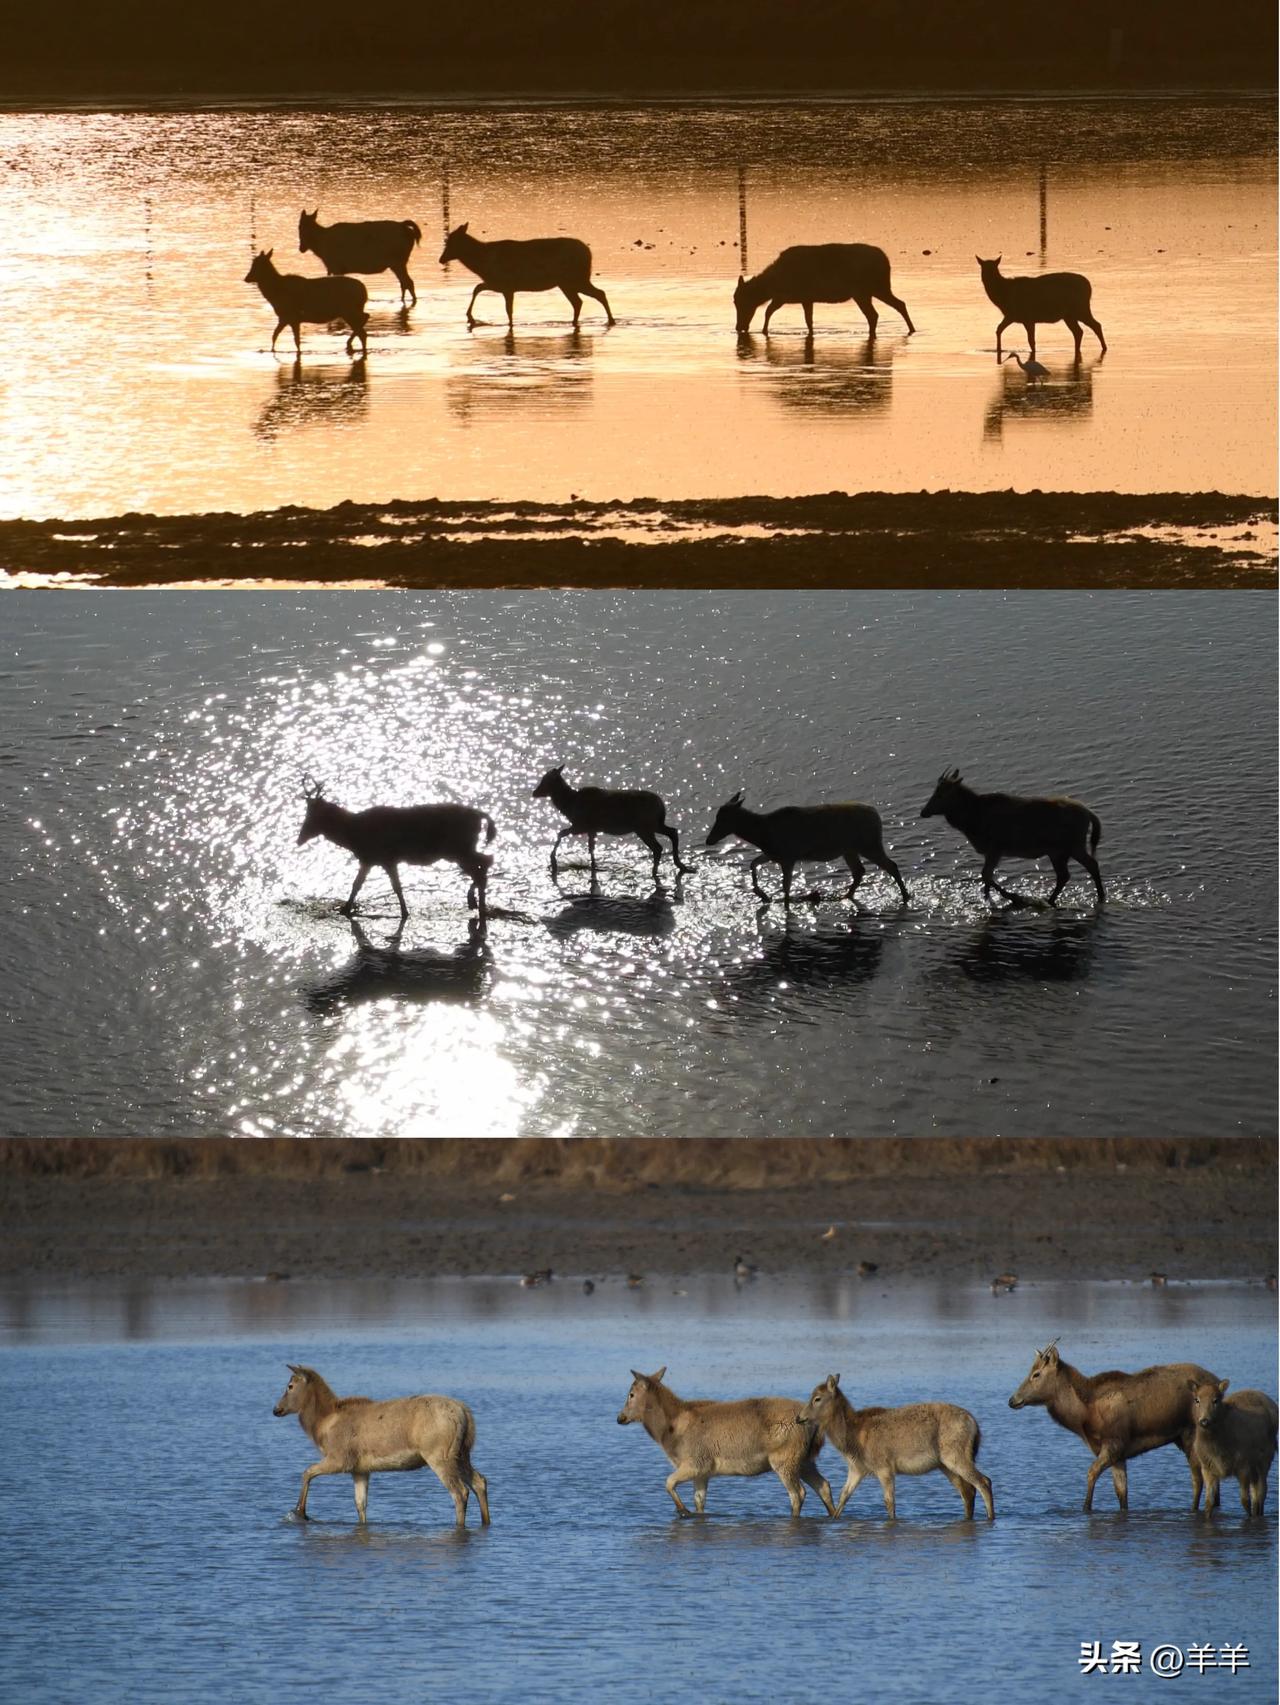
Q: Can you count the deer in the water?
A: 14